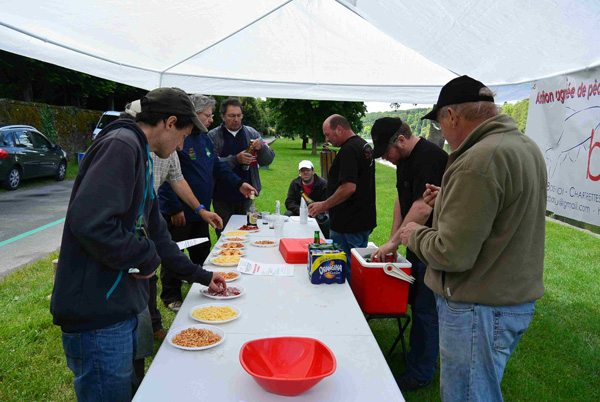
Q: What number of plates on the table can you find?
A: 11